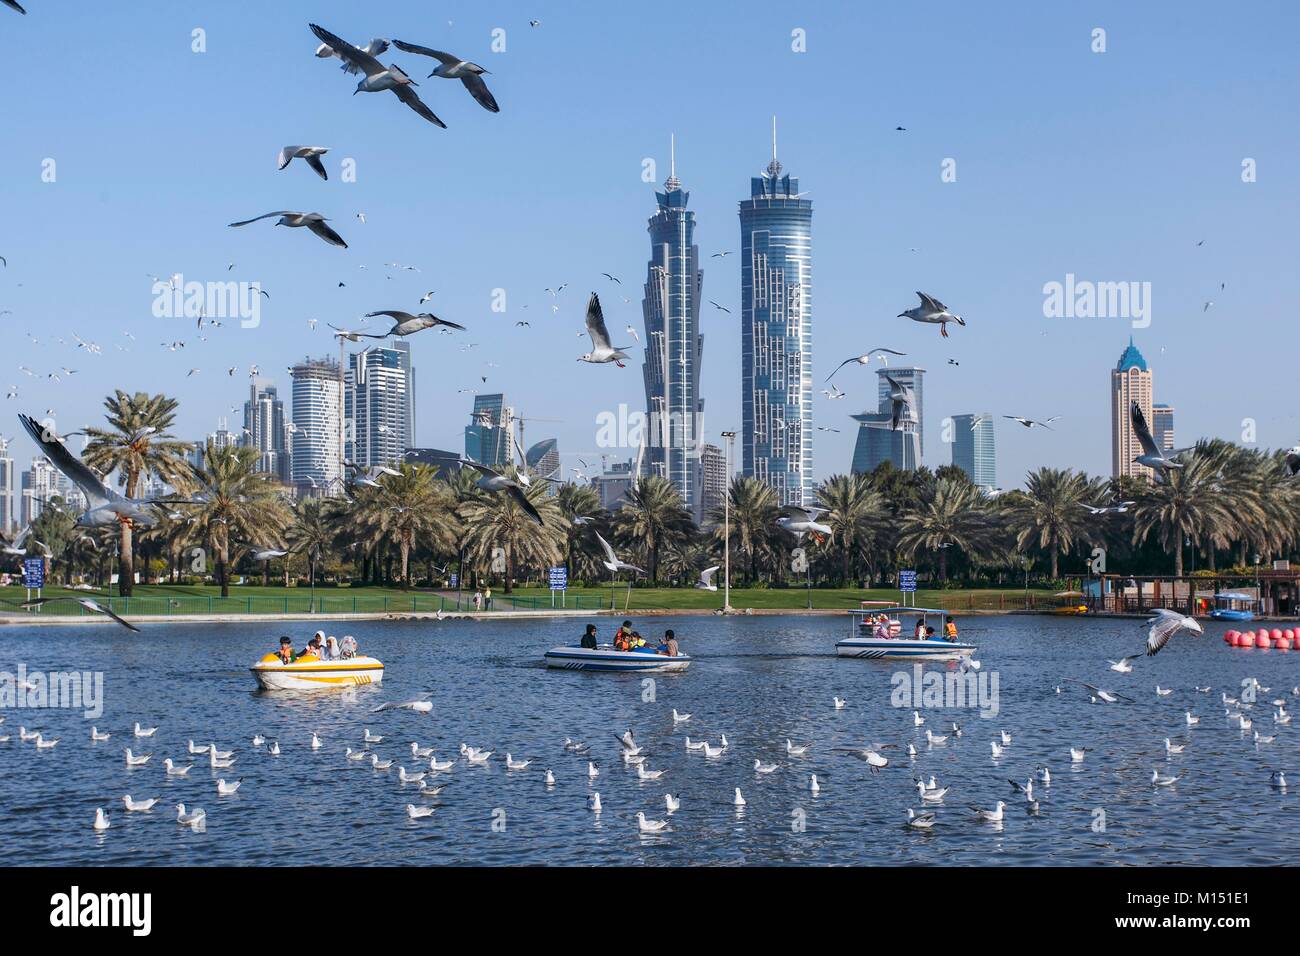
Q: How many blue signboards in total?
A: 4